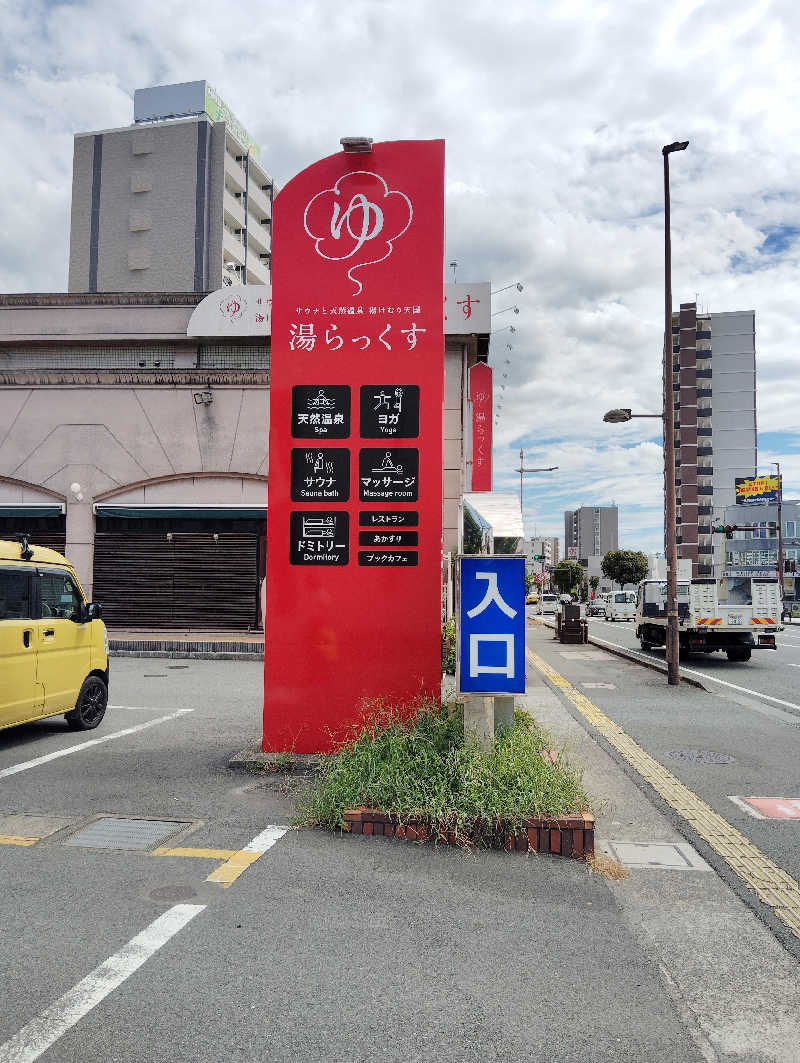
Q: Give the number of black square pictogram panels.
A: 5